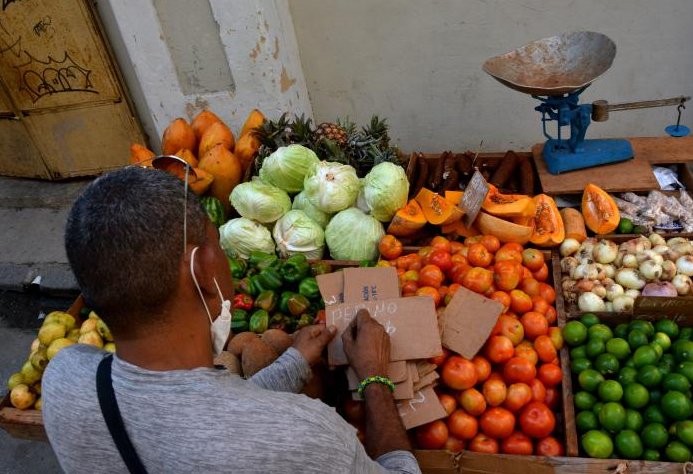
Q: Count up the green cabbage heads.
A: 8